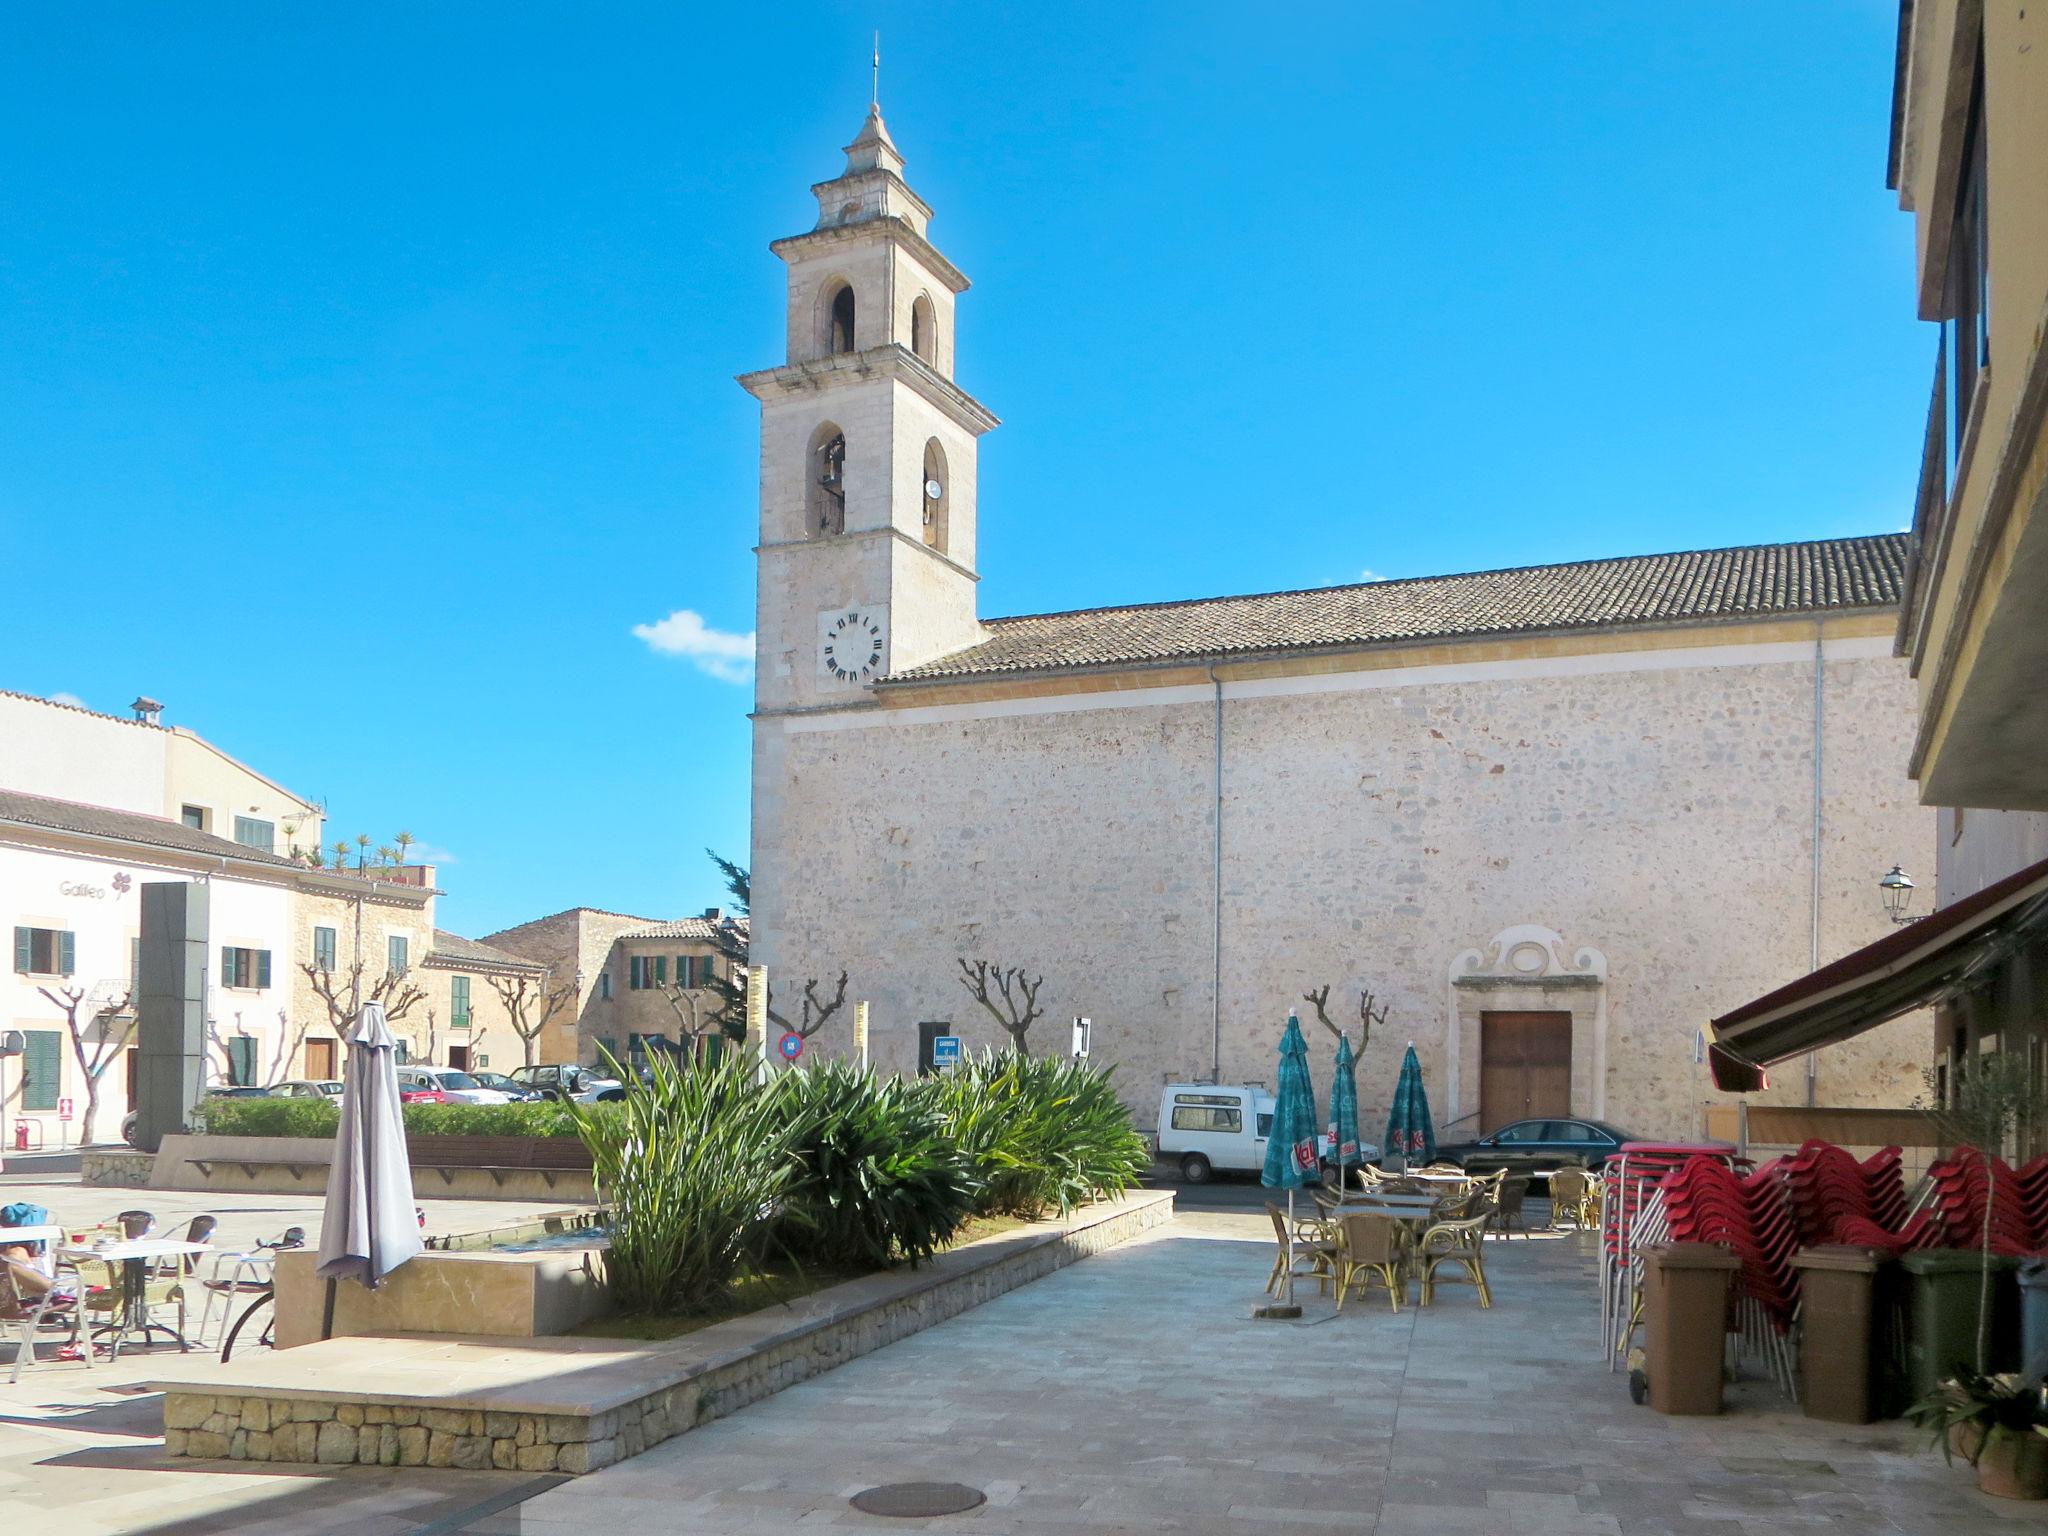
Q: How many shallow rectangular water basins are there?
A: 1